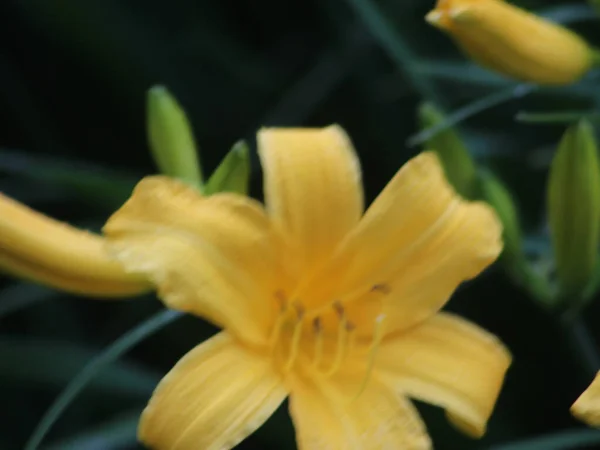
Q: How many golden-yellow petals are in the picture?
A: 6